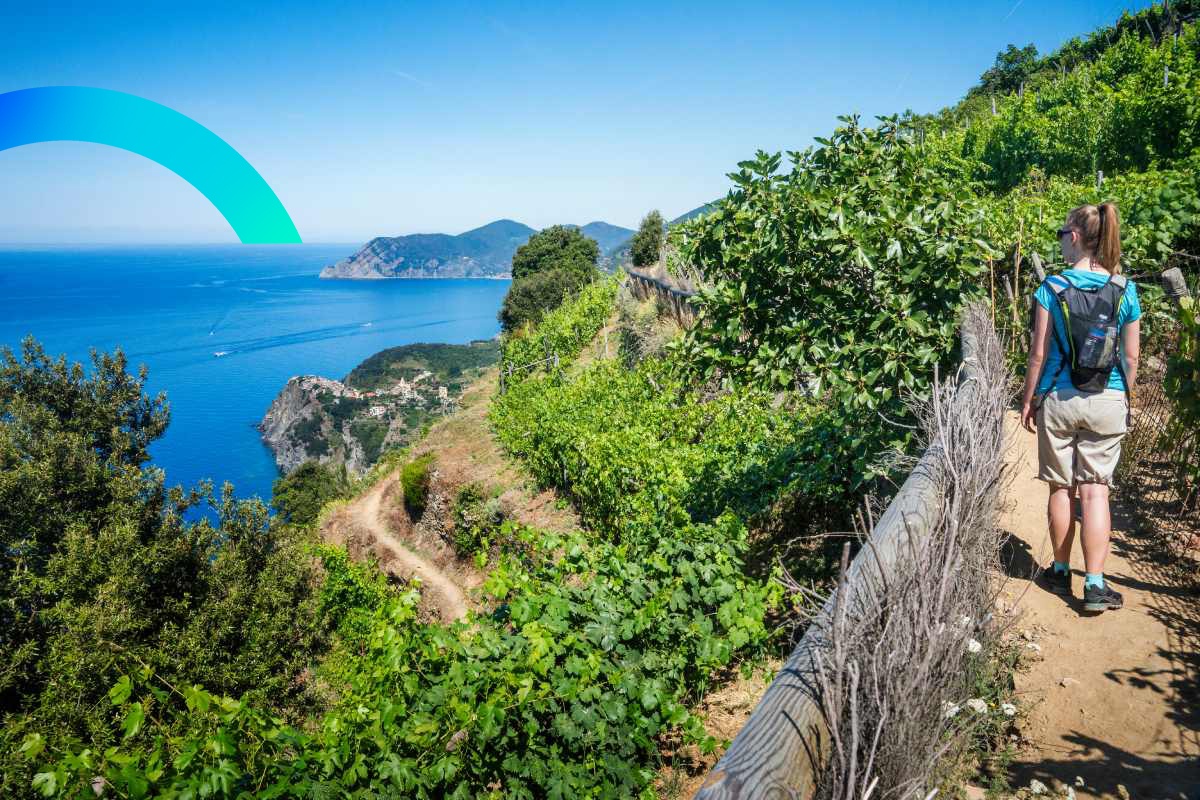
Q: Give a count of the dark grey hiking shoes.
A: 2